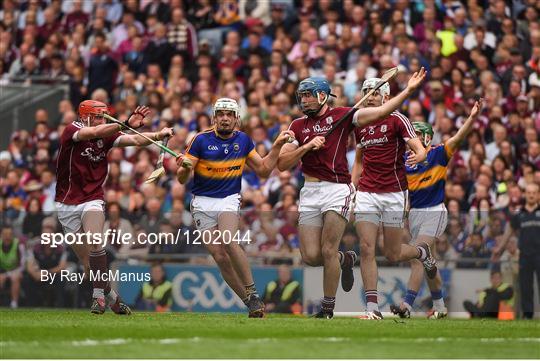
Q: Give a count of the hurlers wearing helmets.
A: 5